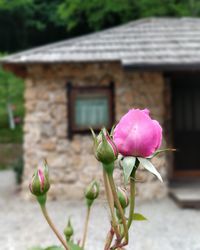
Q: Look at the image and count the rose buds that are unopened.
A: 5